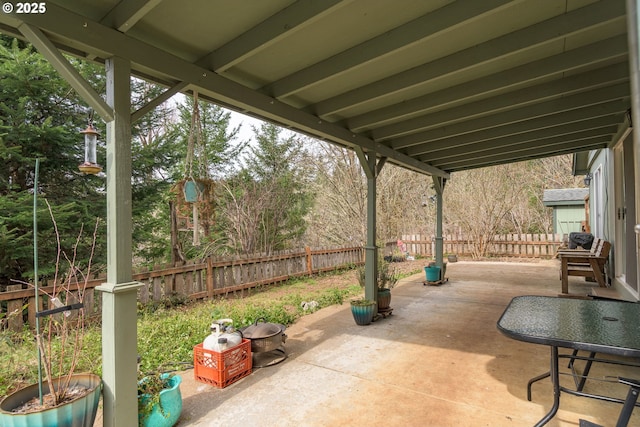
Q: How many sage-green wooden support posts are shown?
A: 3